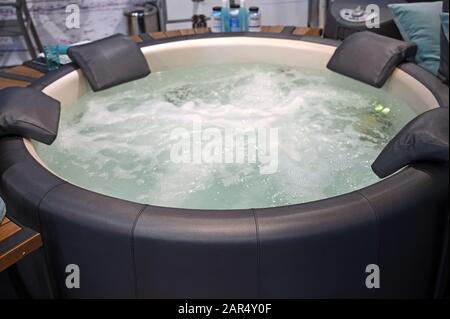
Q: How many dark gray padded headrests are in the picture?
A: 4